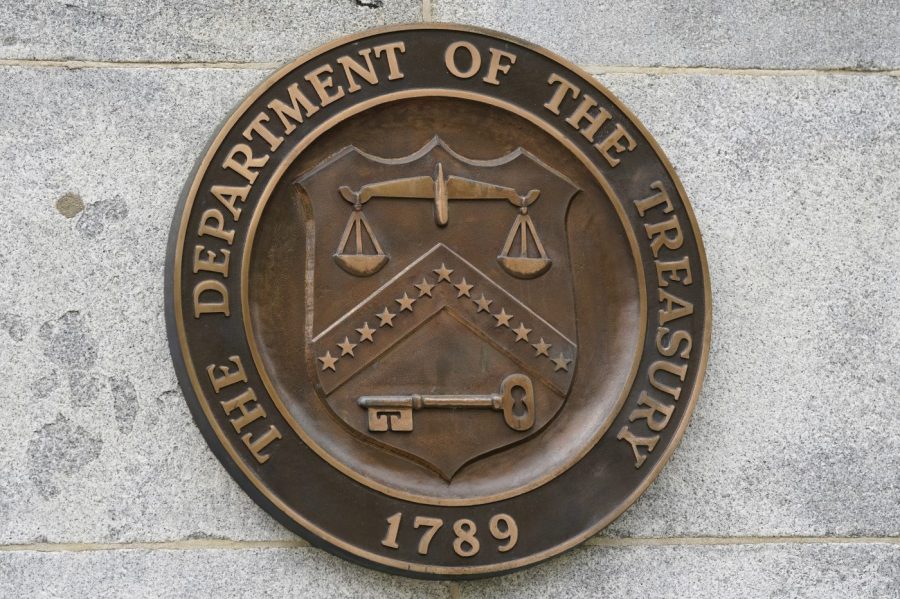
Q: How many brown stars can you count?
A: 13